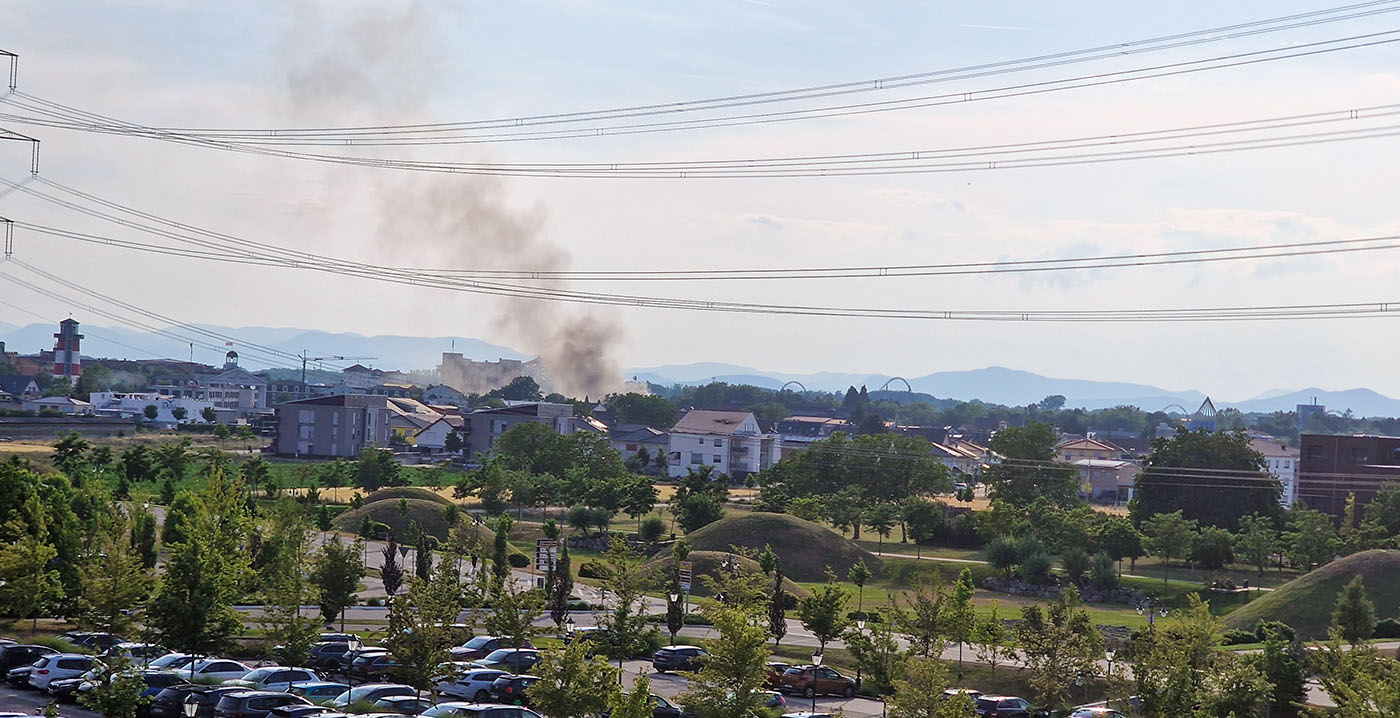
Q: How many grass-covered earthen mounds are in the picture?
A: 5